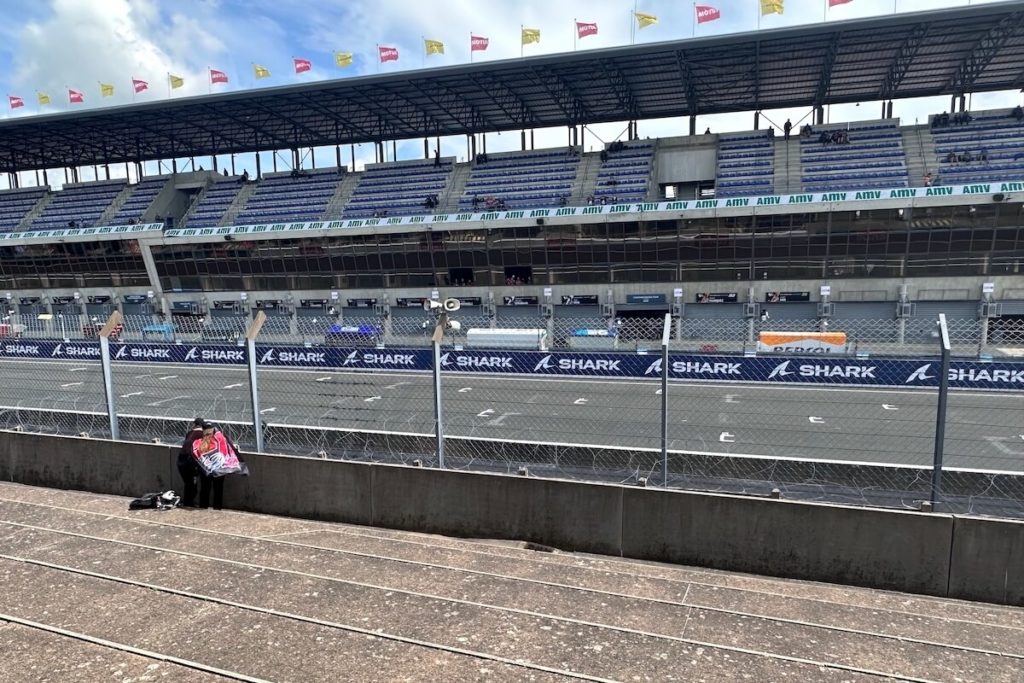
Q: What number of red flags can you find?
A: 10